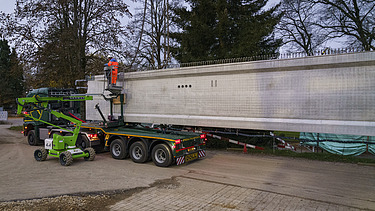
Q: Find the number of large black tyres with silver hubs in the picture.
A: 3